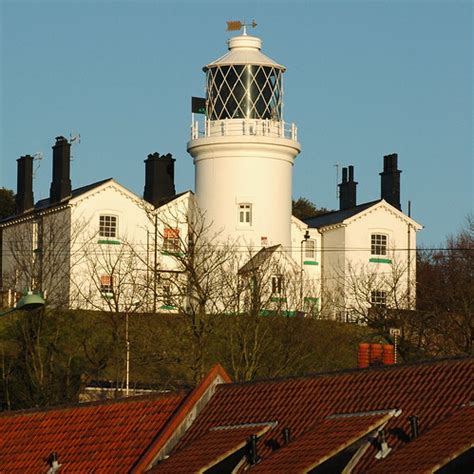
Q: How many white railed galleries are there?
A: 1